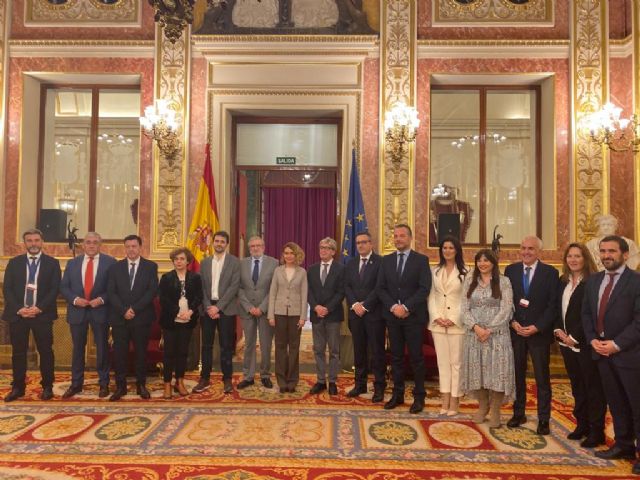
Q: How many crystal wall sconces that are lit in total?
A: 3